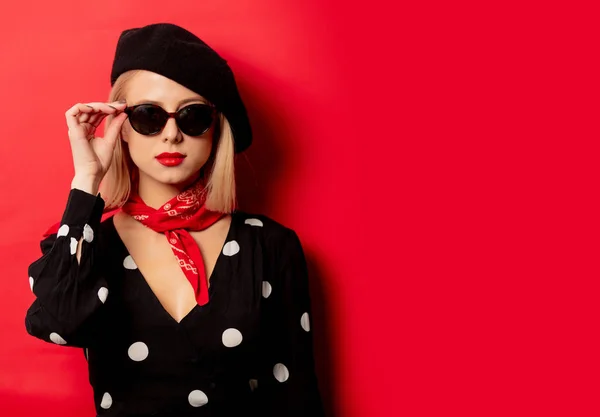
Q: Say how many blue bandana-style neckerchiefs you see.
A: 0